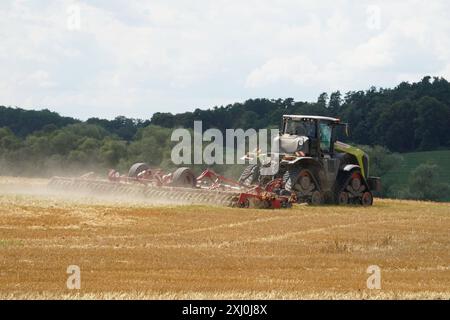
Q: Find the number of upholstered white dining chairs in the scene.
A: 0